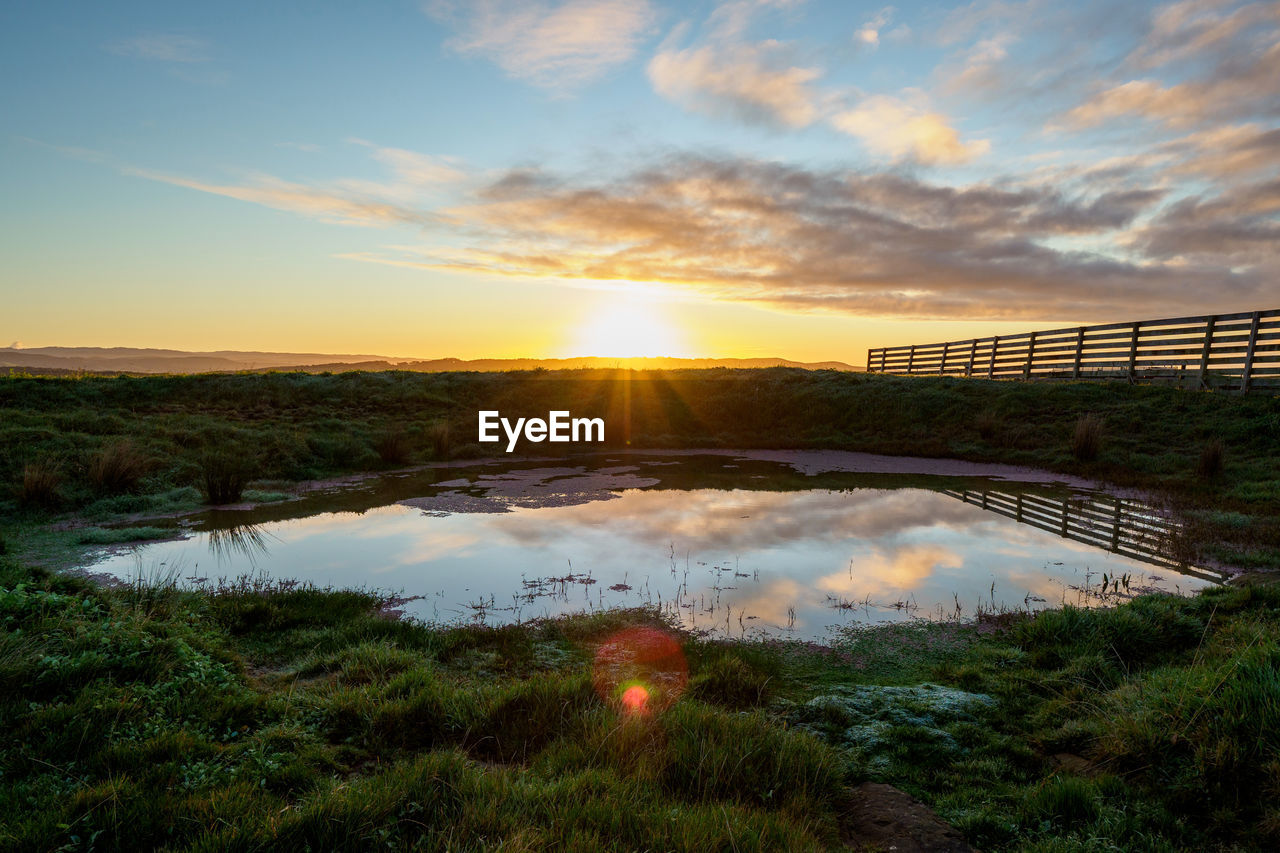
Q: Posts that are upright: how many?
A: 11